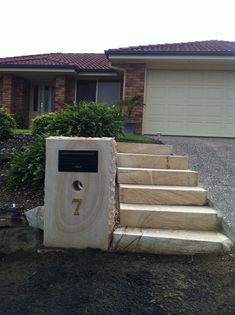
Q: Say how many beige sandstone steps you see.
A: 6